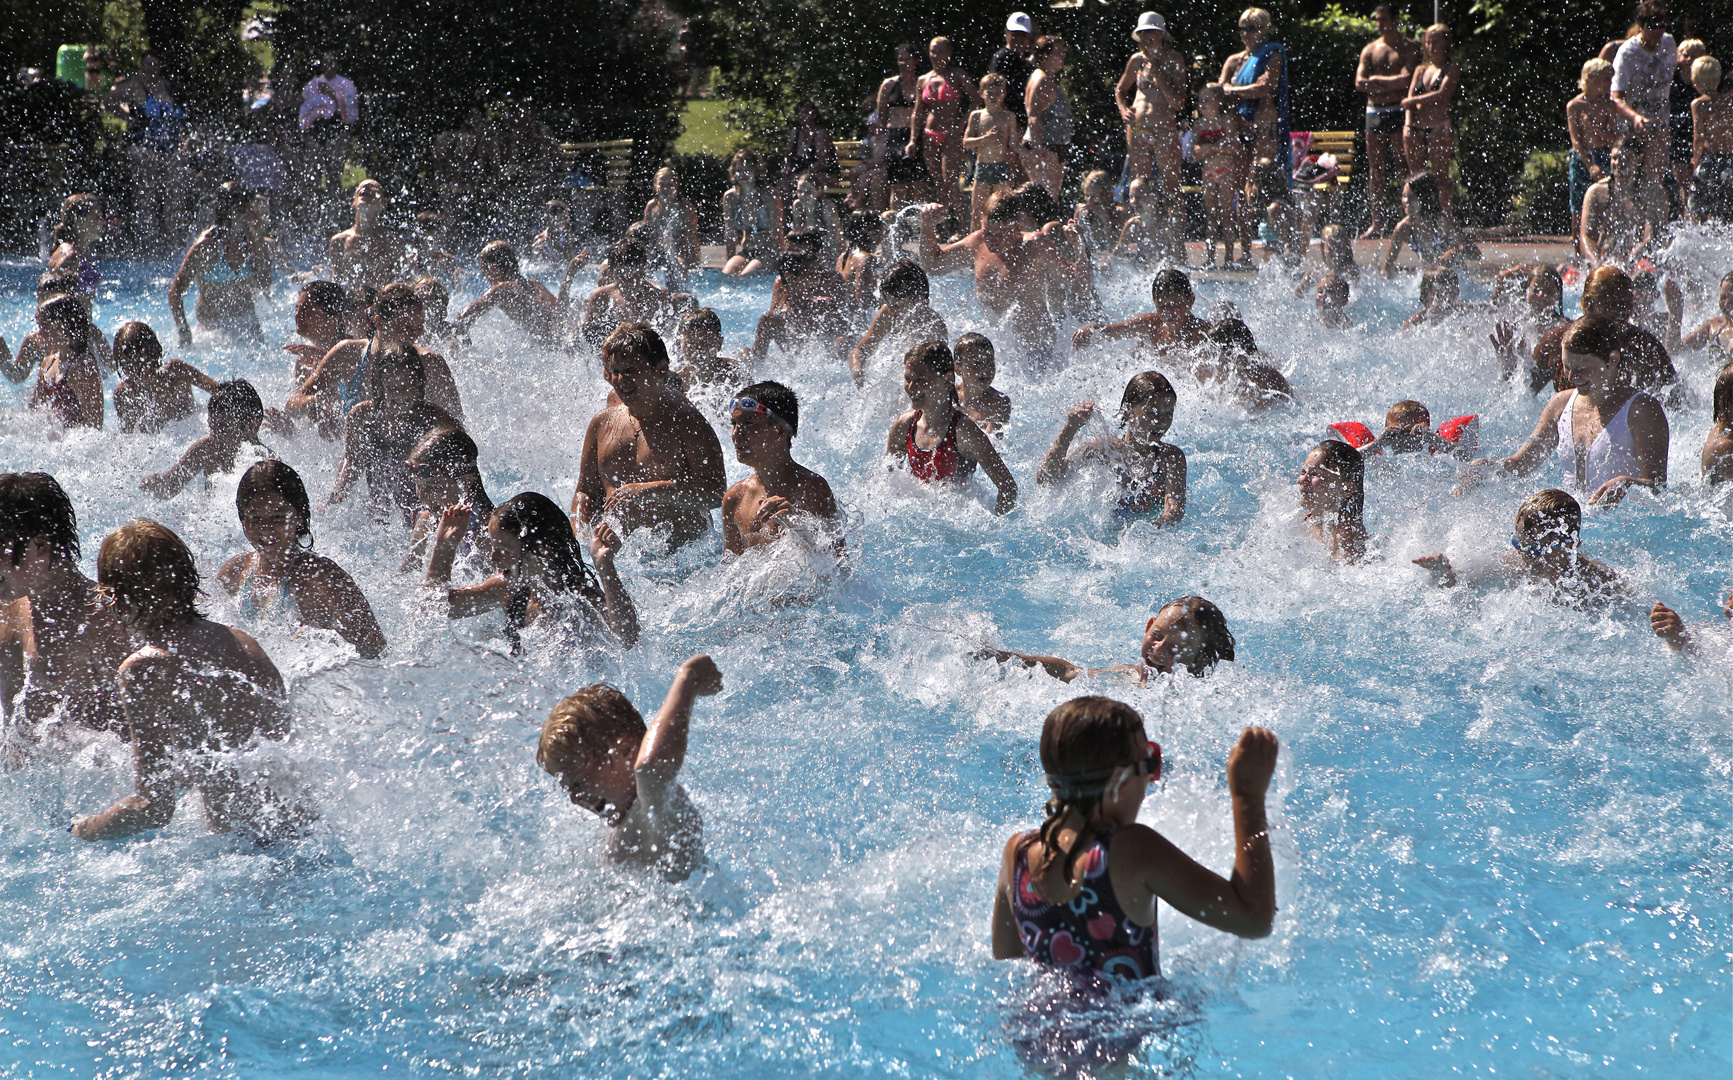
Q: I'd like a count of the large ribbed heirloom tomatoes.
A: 0